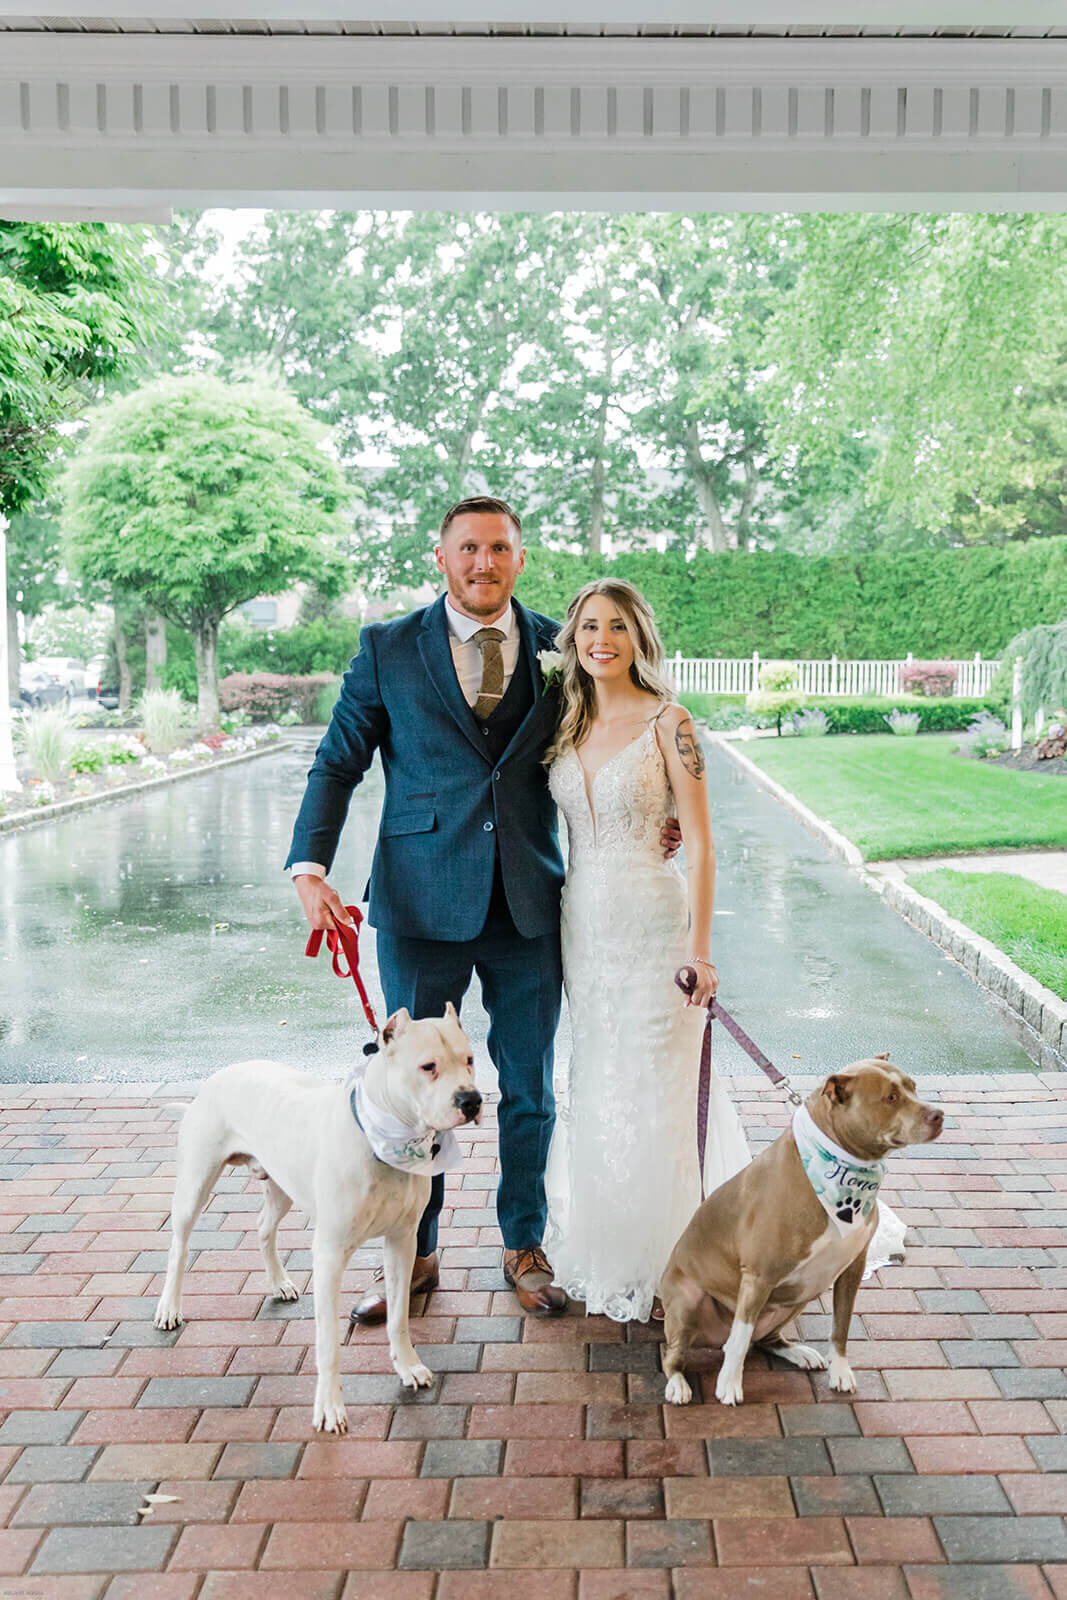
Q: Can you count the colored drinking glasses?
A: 0